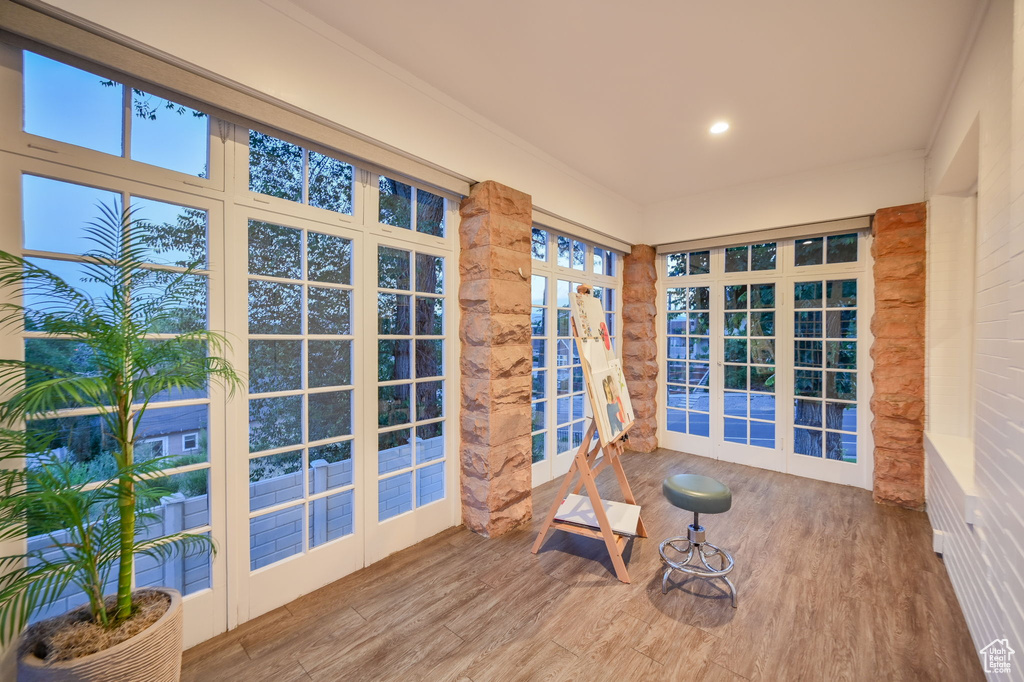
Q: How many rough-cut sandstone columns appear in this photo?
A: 3